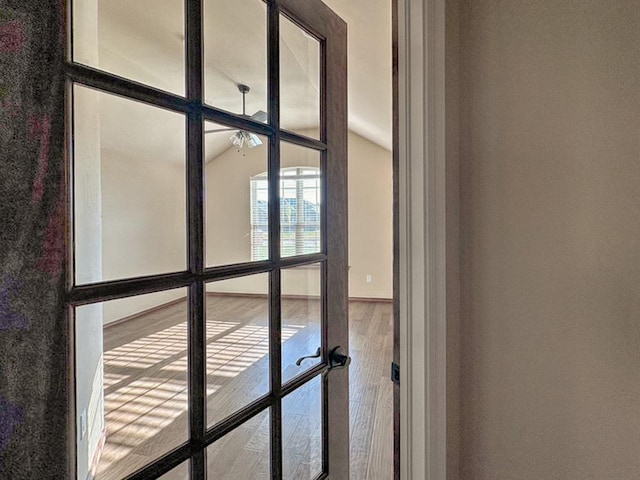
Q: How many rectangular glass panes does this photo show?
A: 12